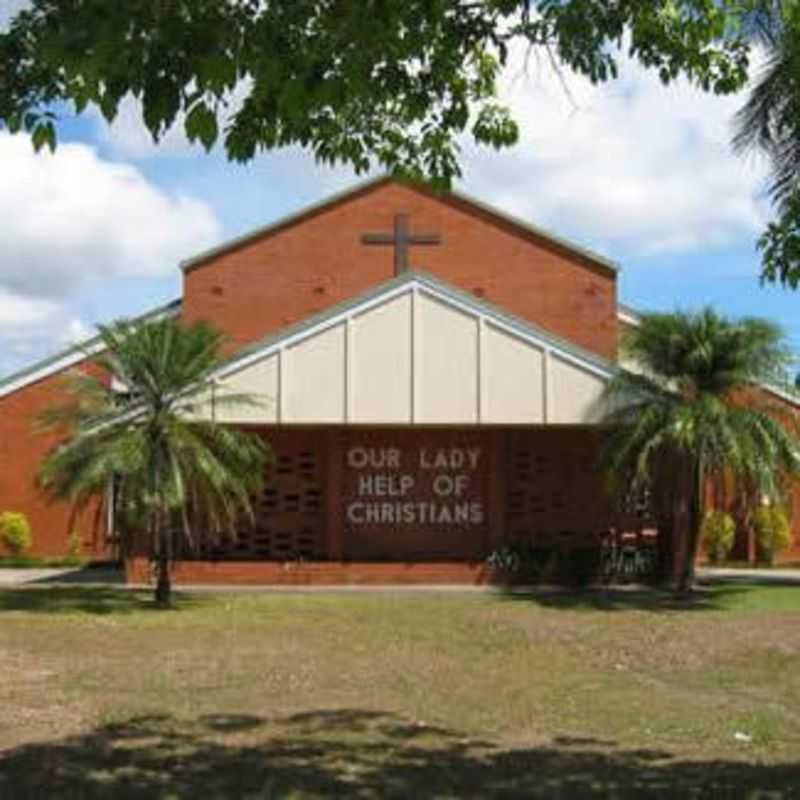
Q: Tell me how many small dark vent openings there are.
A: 4